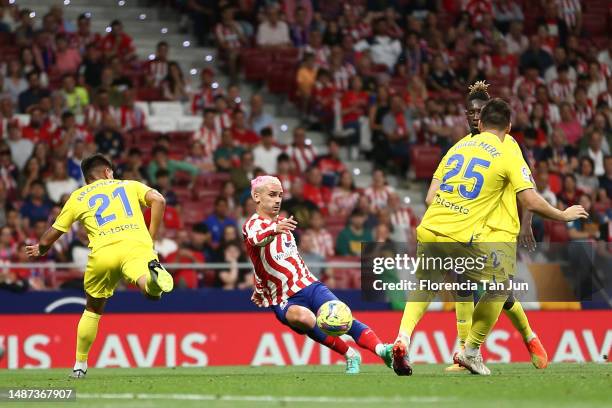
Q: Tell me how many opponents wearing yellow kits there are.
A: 3